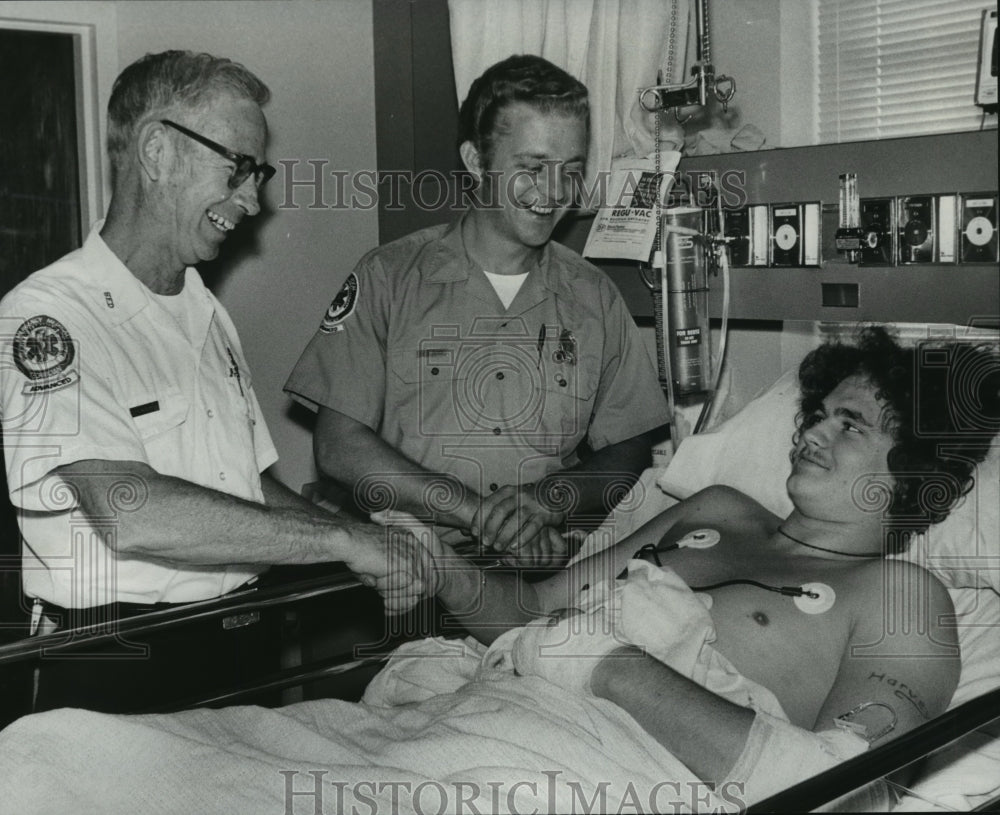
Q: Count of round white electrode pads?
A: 2